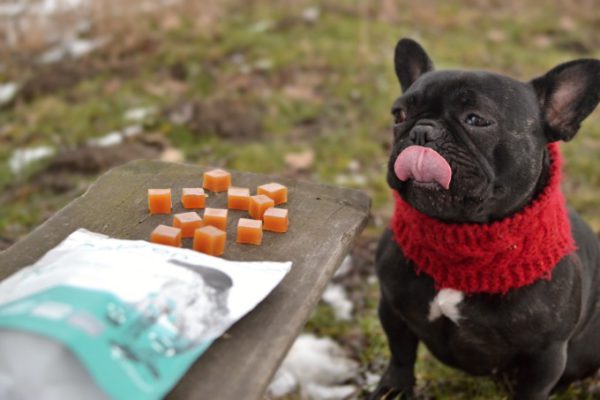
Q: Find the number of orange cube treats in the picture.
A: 12